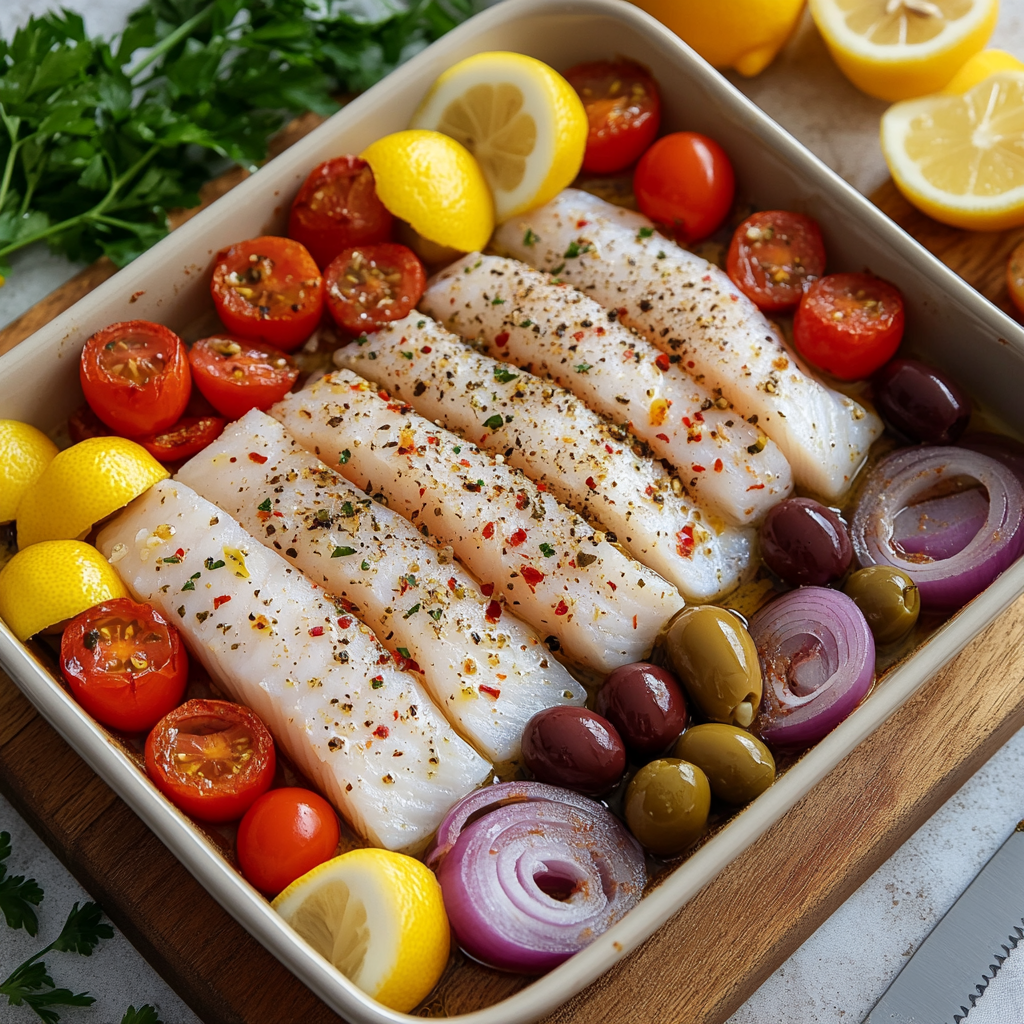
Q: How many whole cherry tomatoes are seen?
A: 2